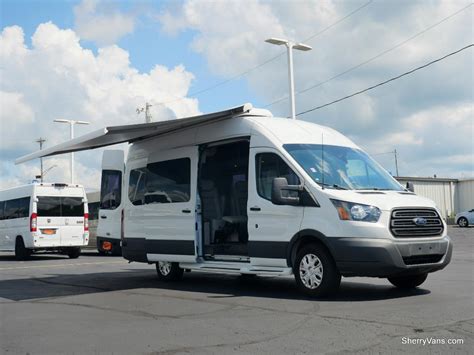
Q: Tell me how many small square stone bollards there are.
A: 0